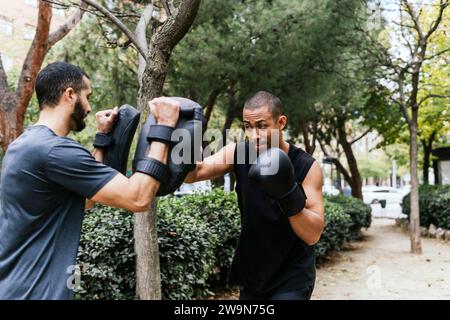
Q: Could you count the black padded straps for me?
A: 3